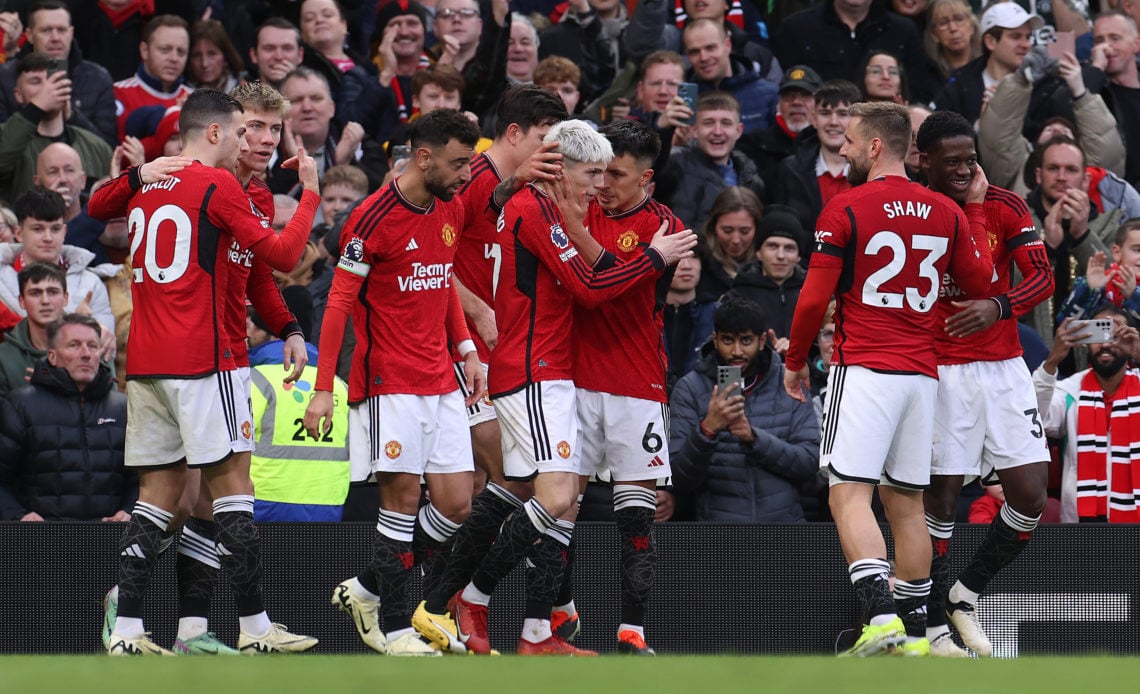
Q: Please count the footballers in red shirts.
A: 8